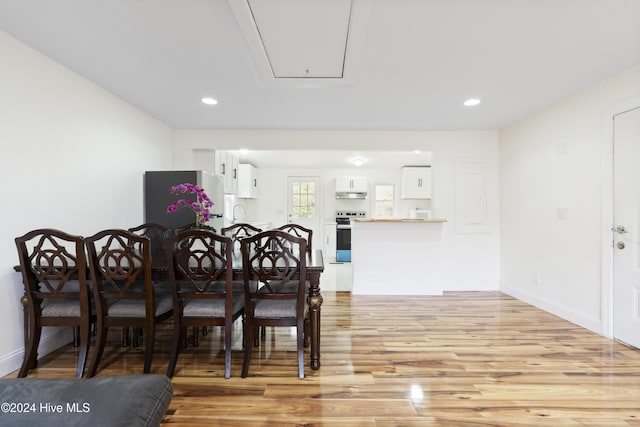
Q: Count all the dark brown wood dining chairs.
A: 8